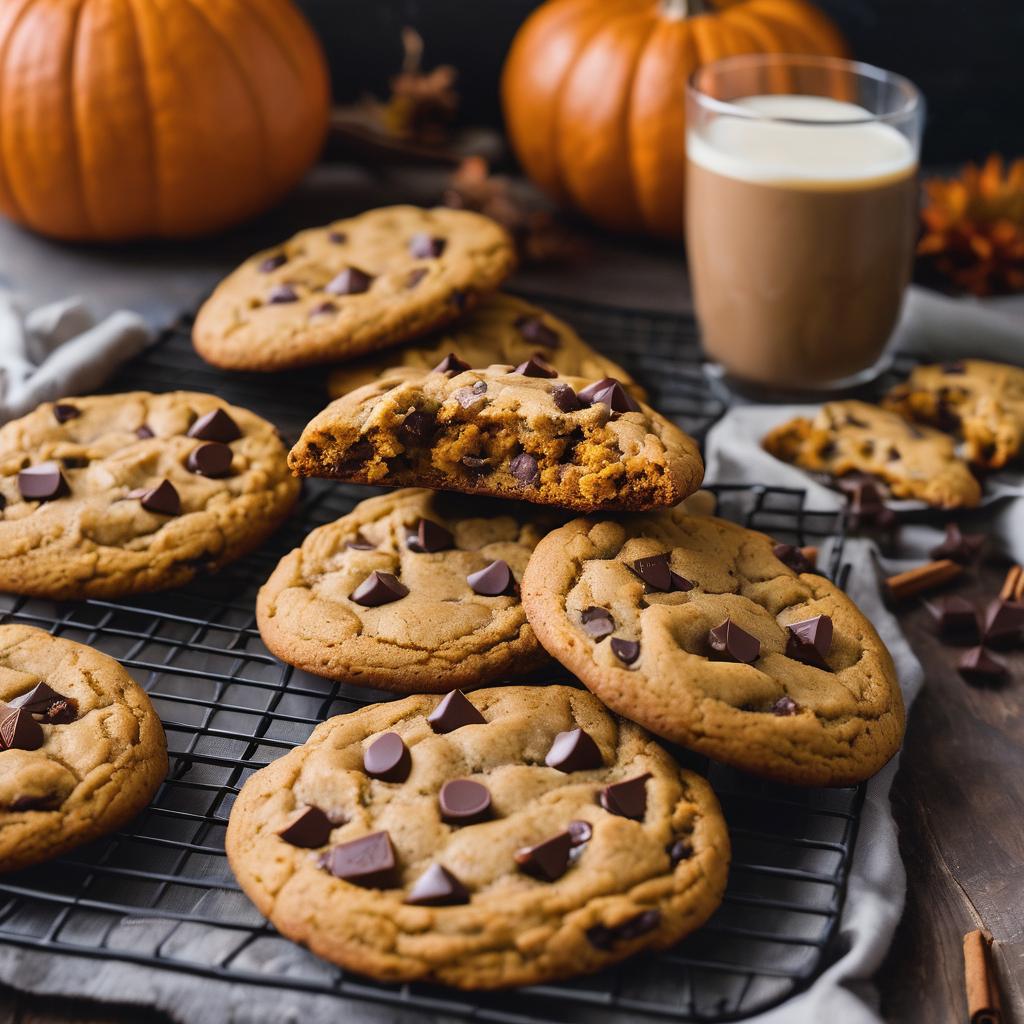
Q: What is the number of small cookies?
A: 2